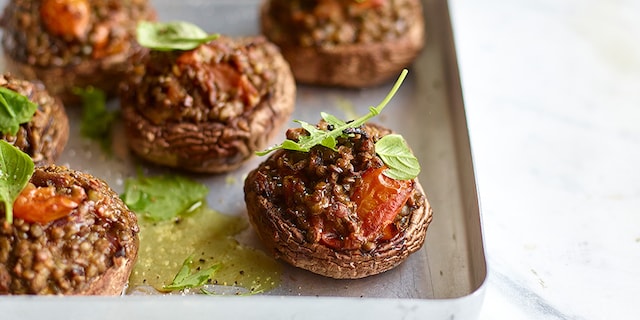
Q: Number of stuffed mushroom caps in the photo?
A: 6